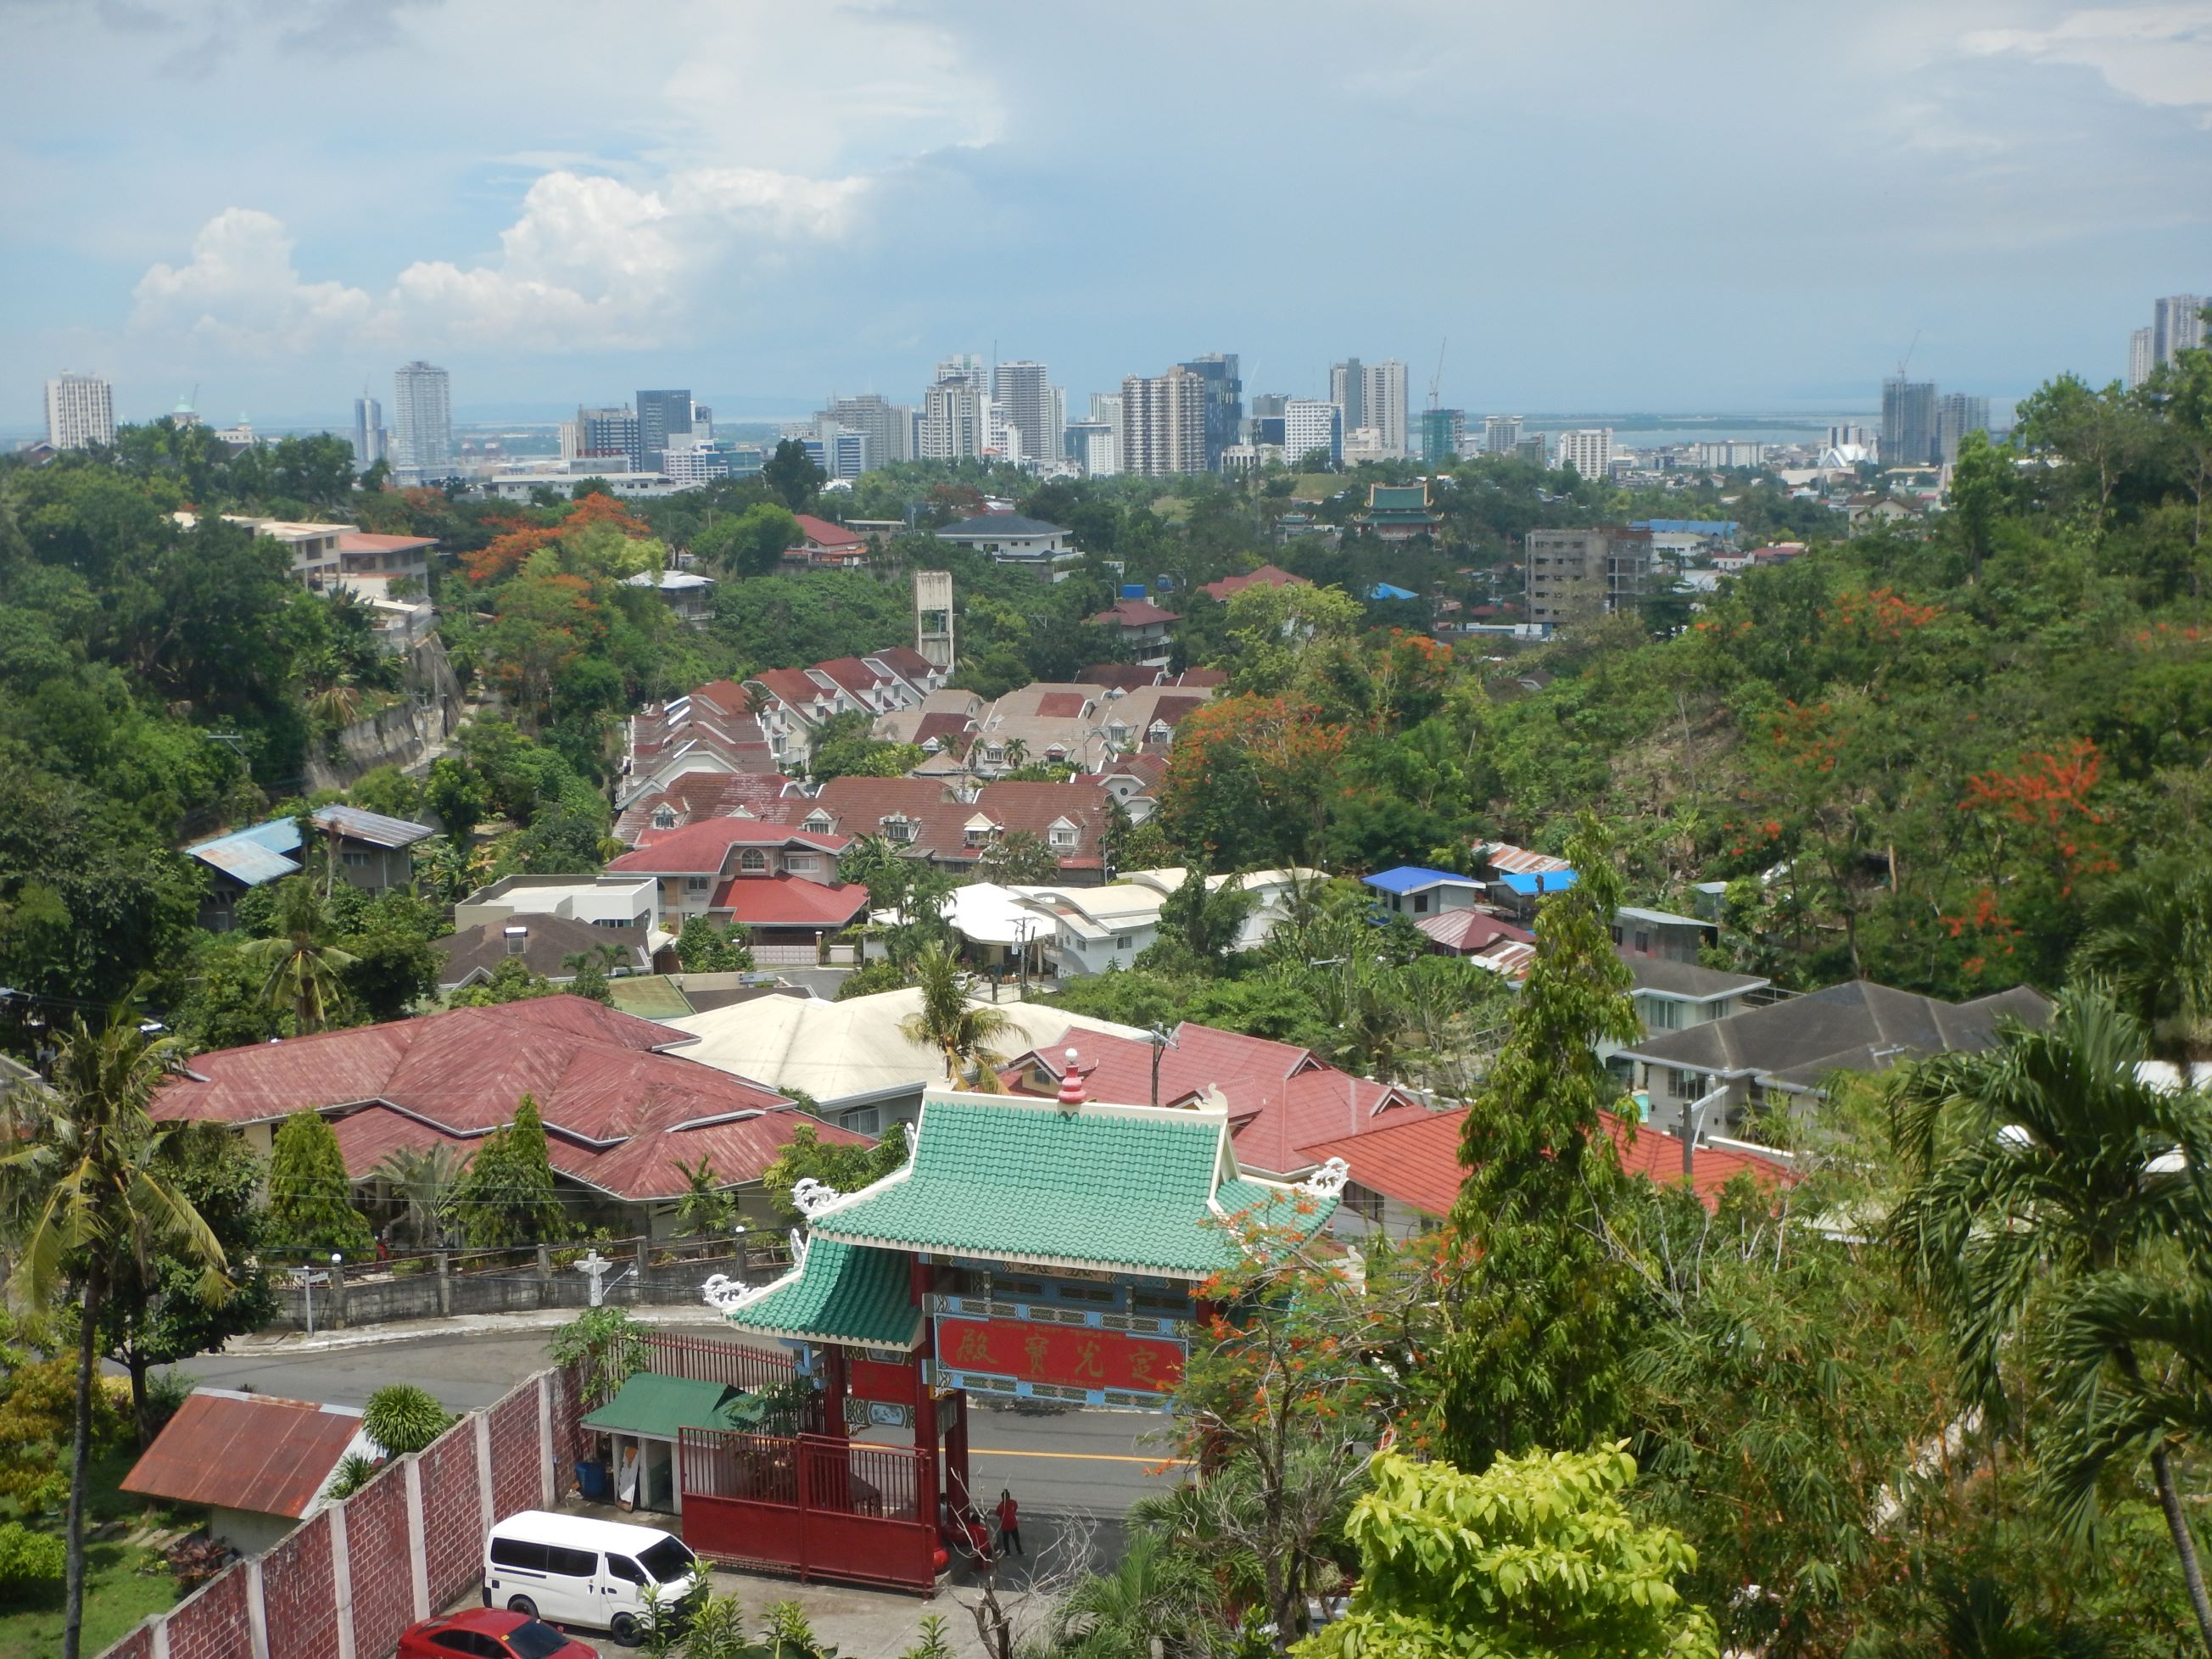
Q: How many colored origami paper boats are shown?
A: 0